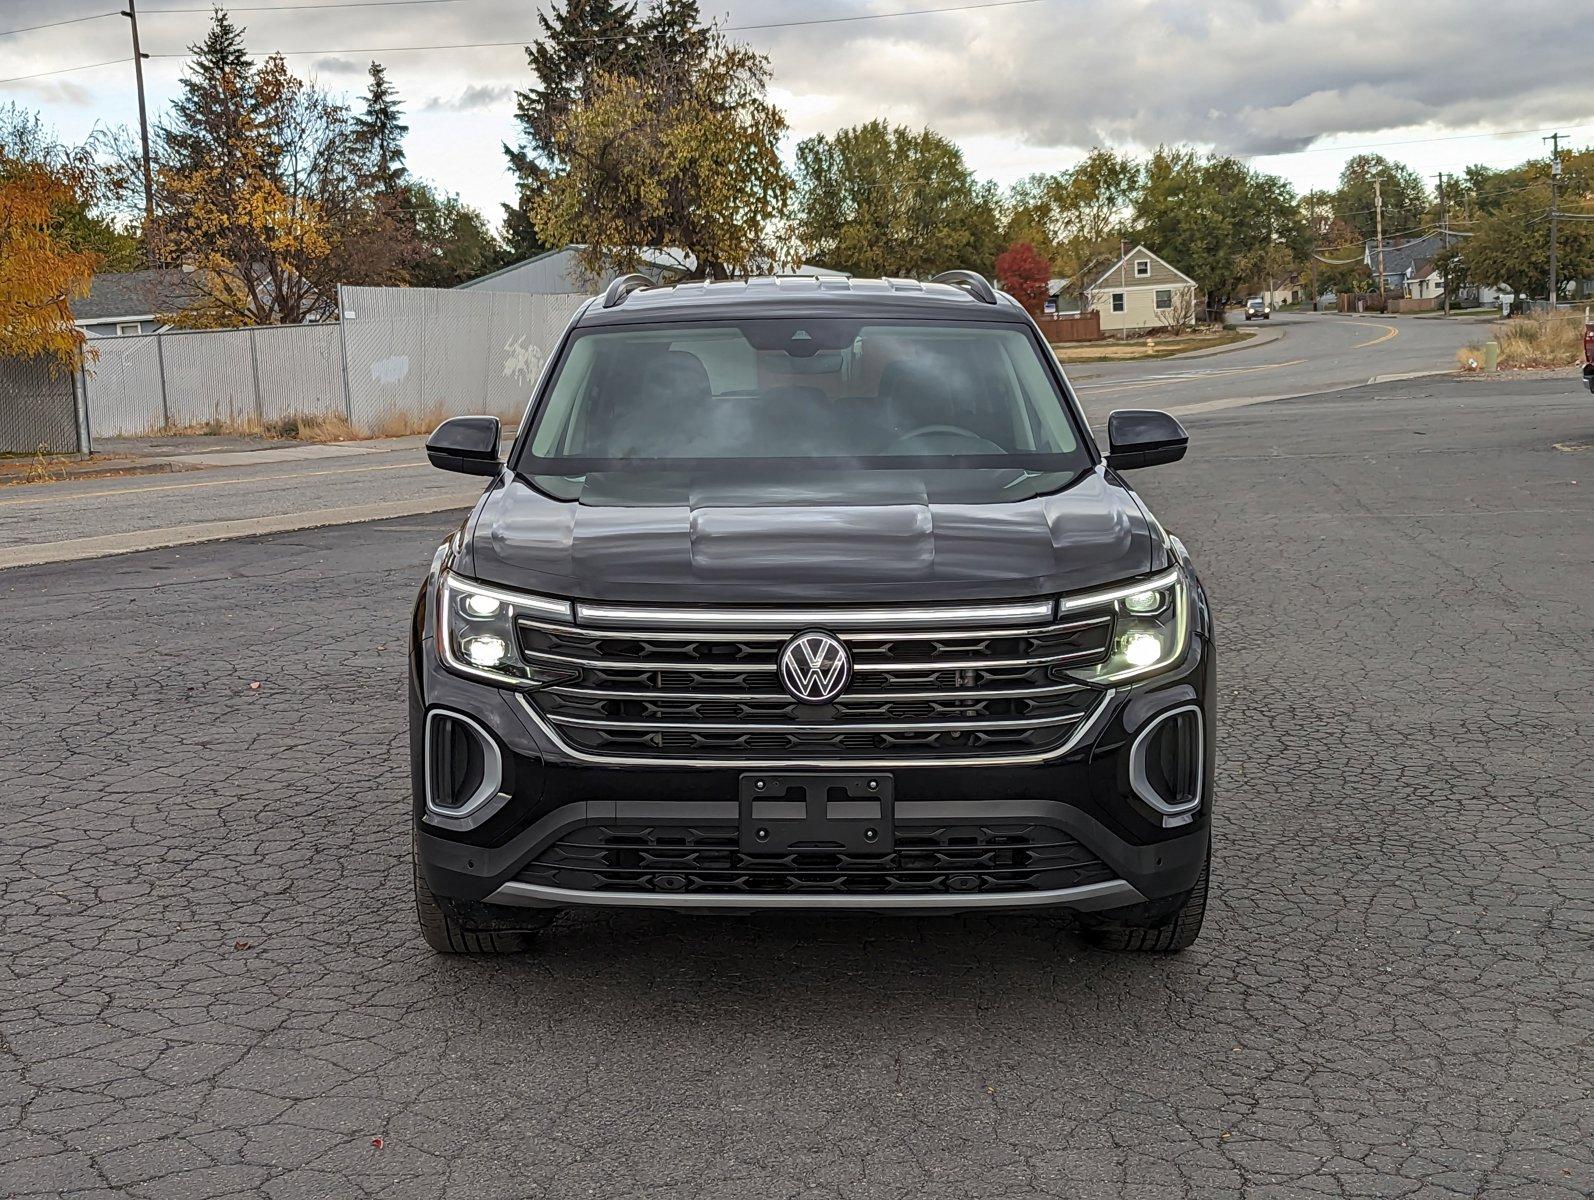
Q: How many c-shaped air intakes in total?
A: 2